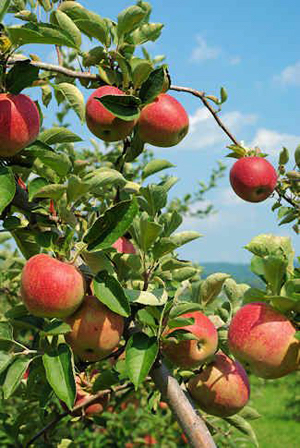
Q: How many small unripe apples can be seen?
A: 0